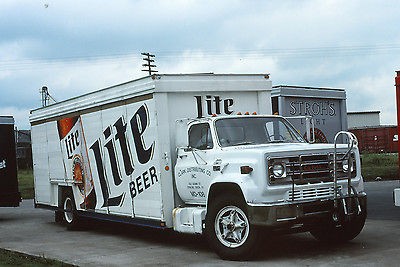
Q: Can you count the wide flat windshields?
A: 1